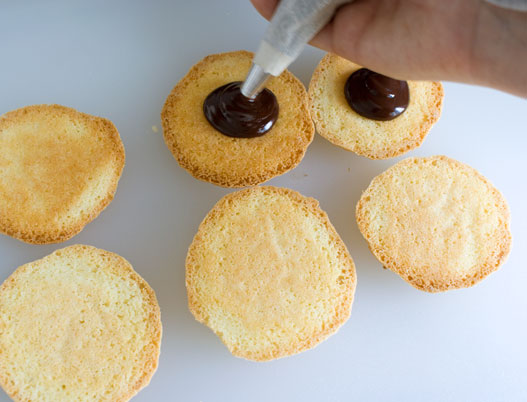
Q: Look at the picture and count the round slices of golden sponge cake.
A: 6